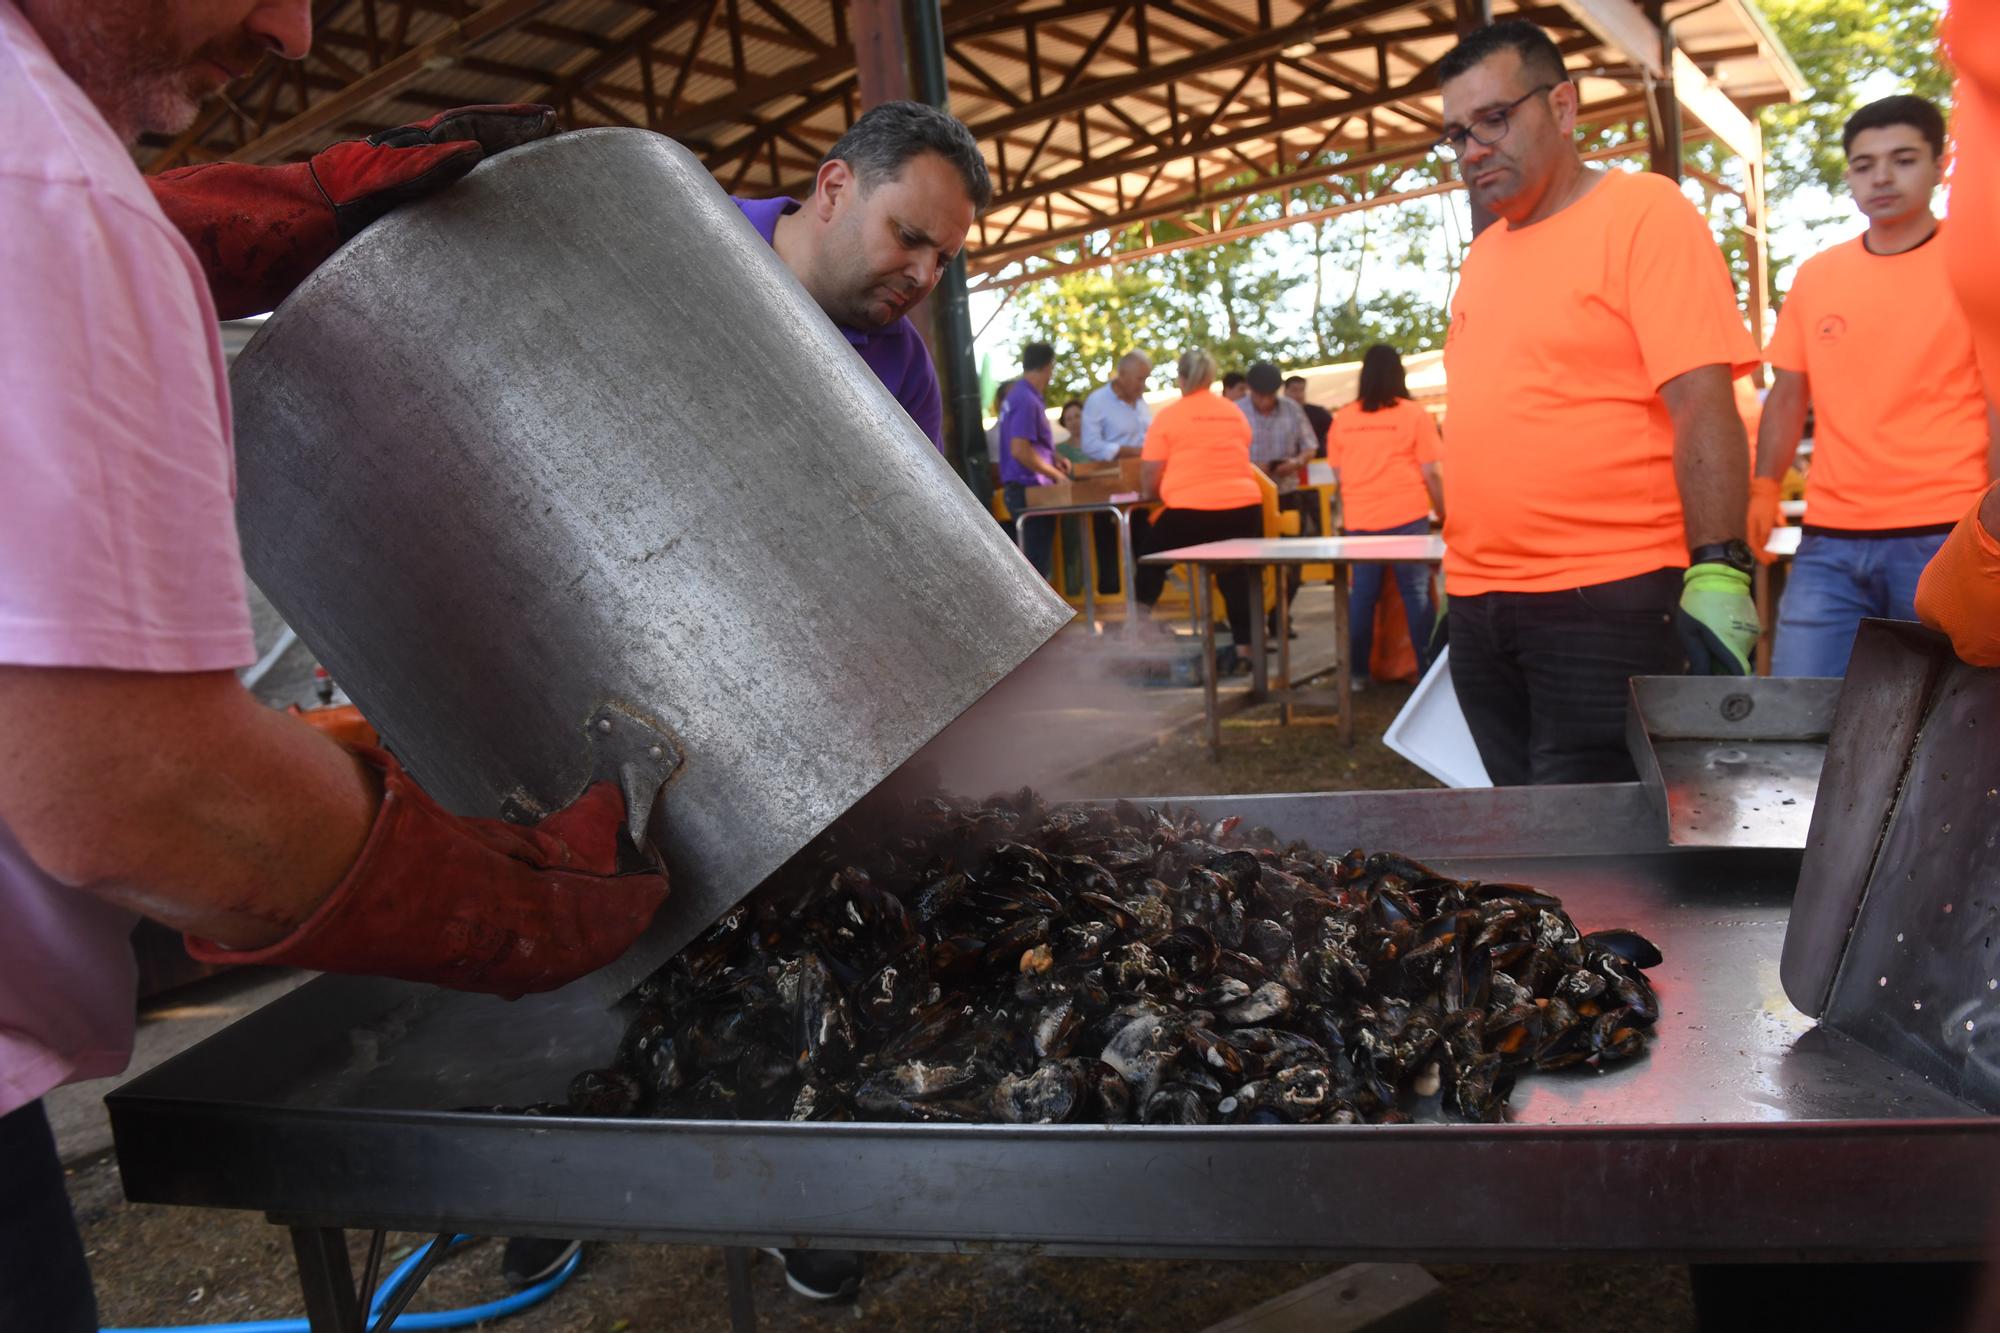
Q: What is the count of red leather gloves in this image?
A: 2